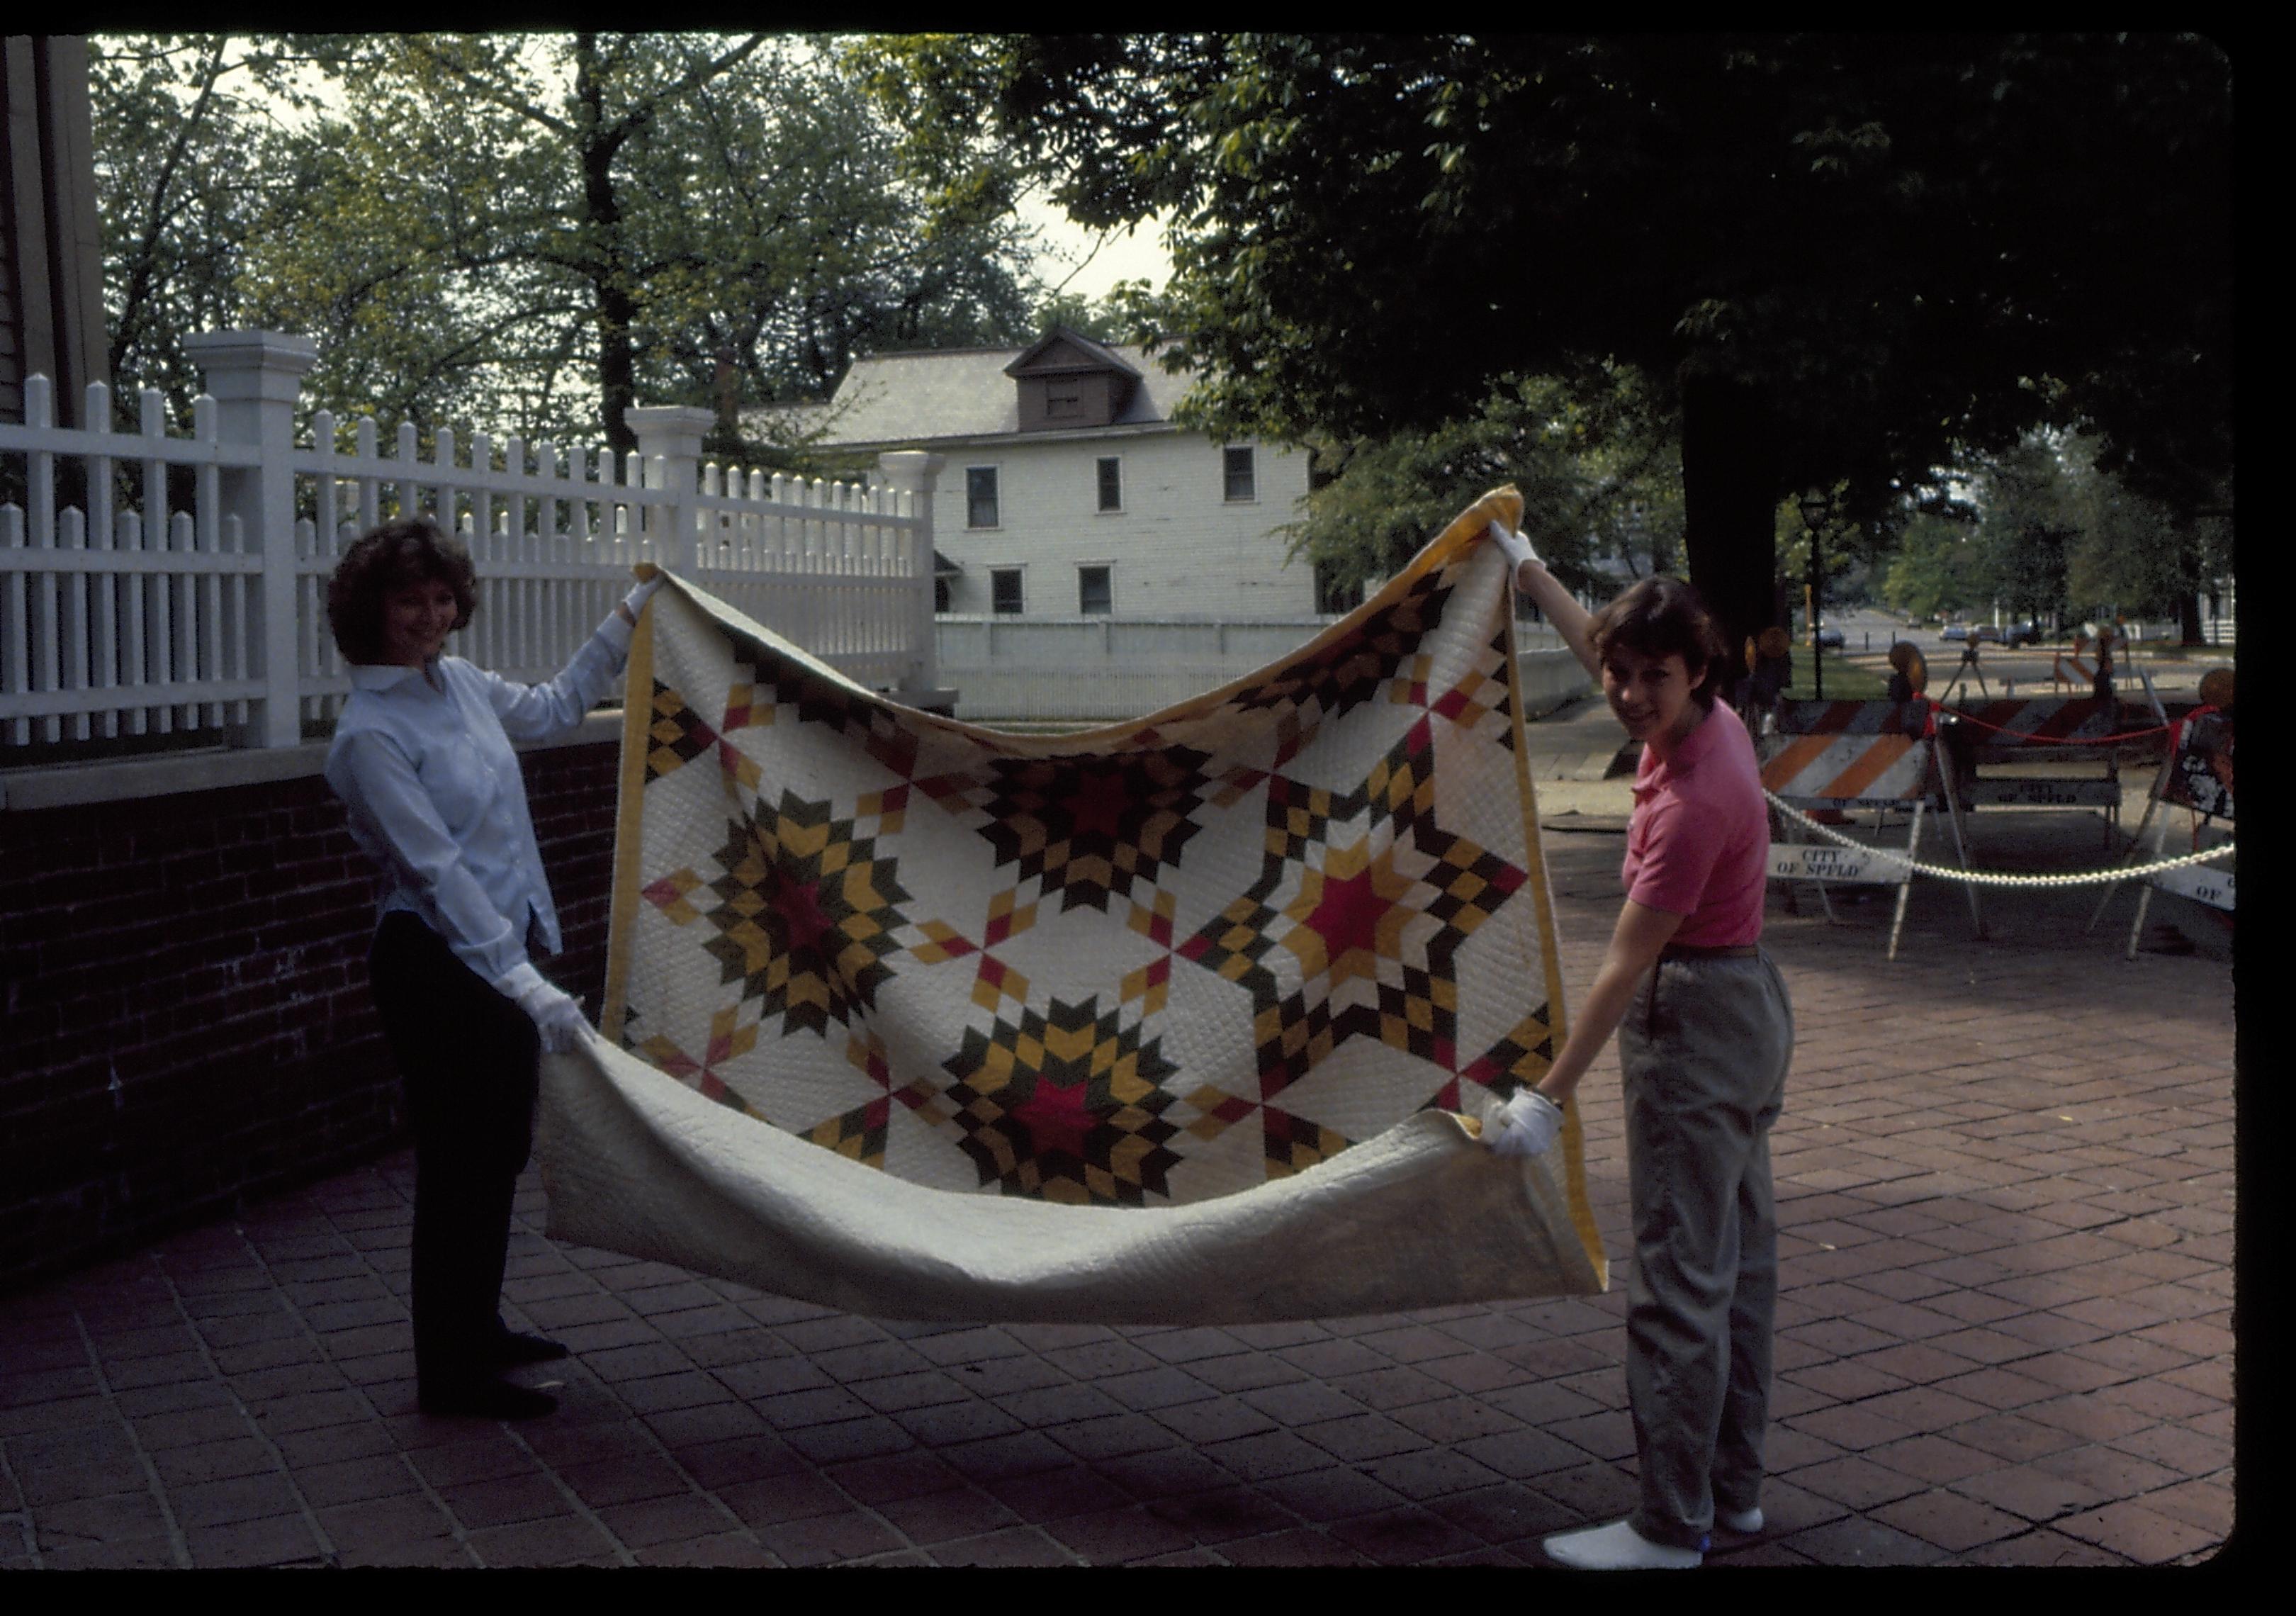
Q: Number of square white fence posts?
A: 3